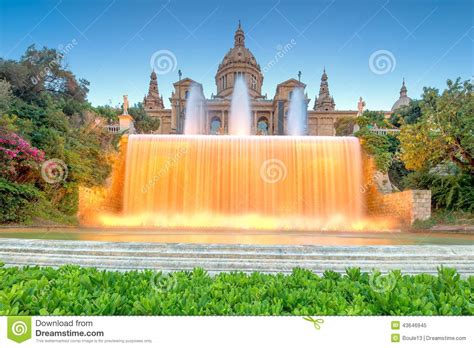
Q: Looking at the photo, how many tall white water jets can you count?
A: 3